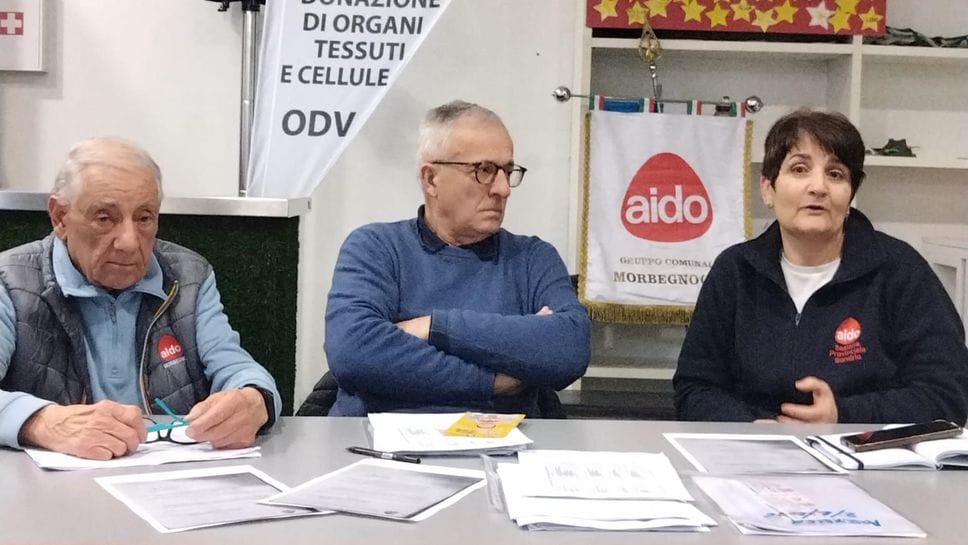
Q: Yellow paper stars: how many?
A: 11